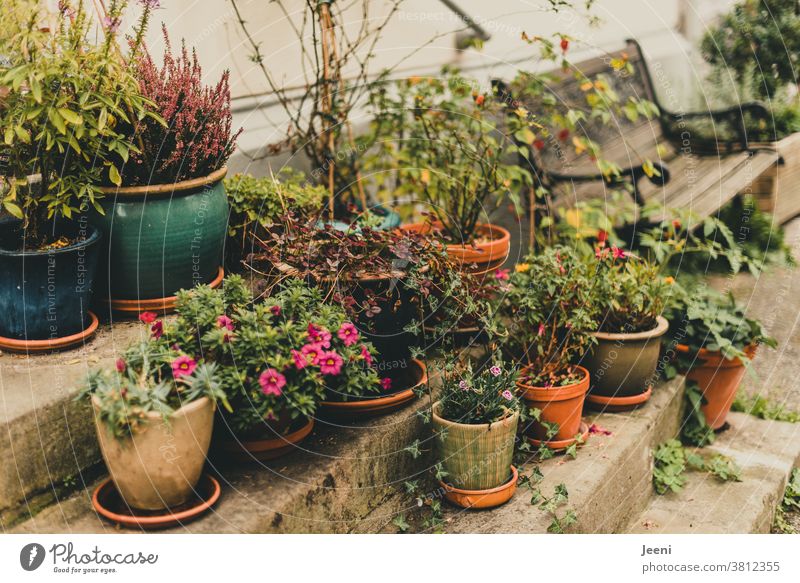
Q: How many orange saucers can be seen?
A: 8